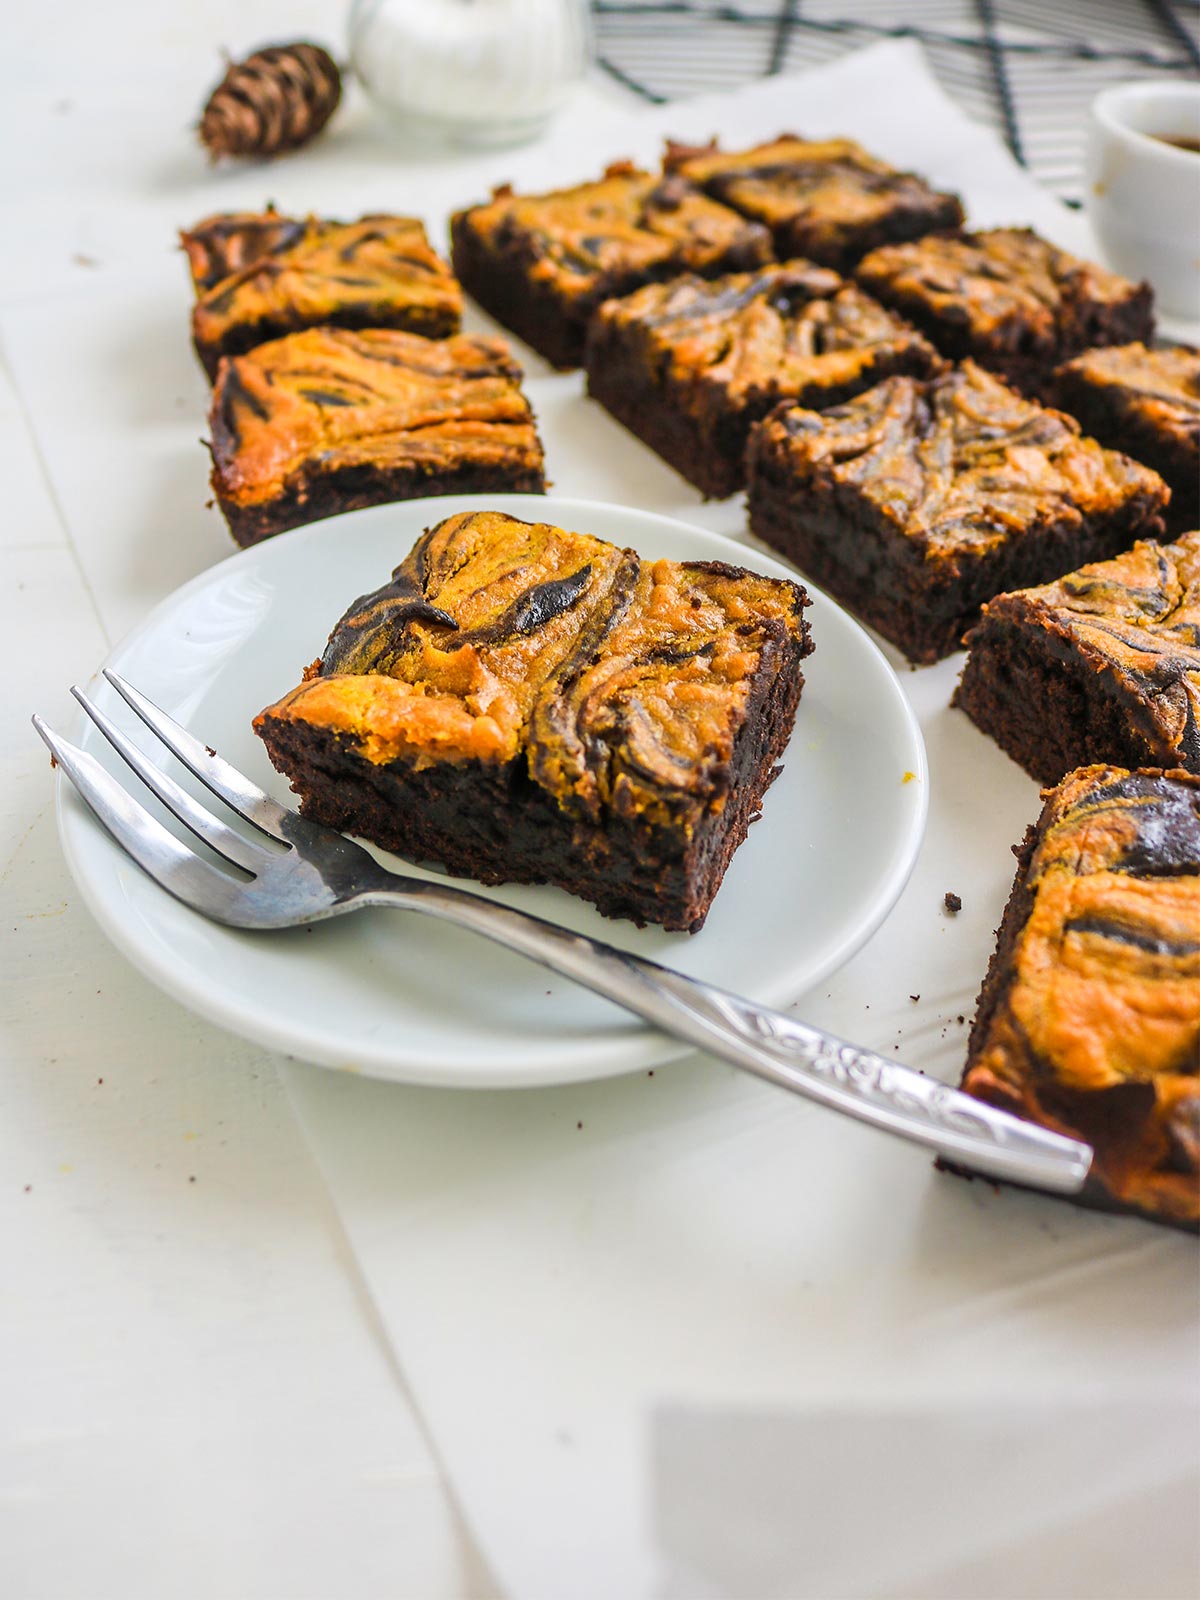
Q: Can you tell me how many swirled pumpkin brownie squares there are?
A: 11